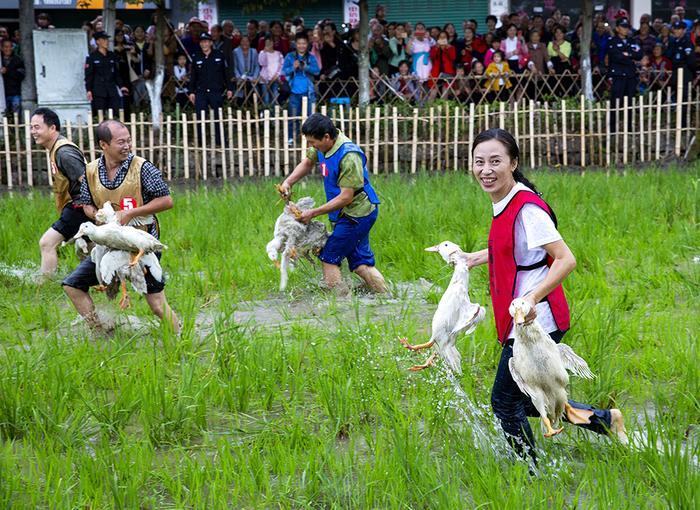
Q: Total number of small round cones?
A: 0